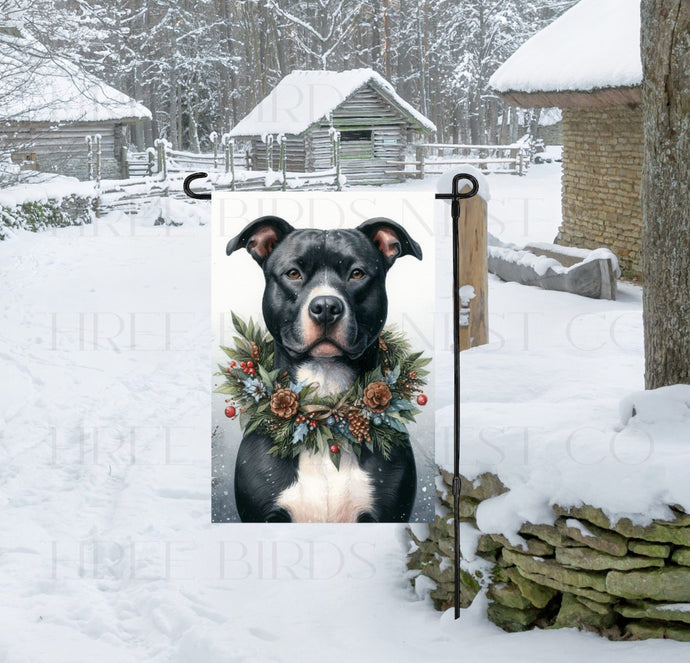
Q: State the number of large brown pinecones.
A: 3